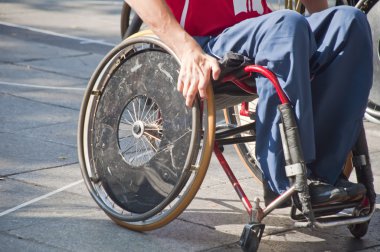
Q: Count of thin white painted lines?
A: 3